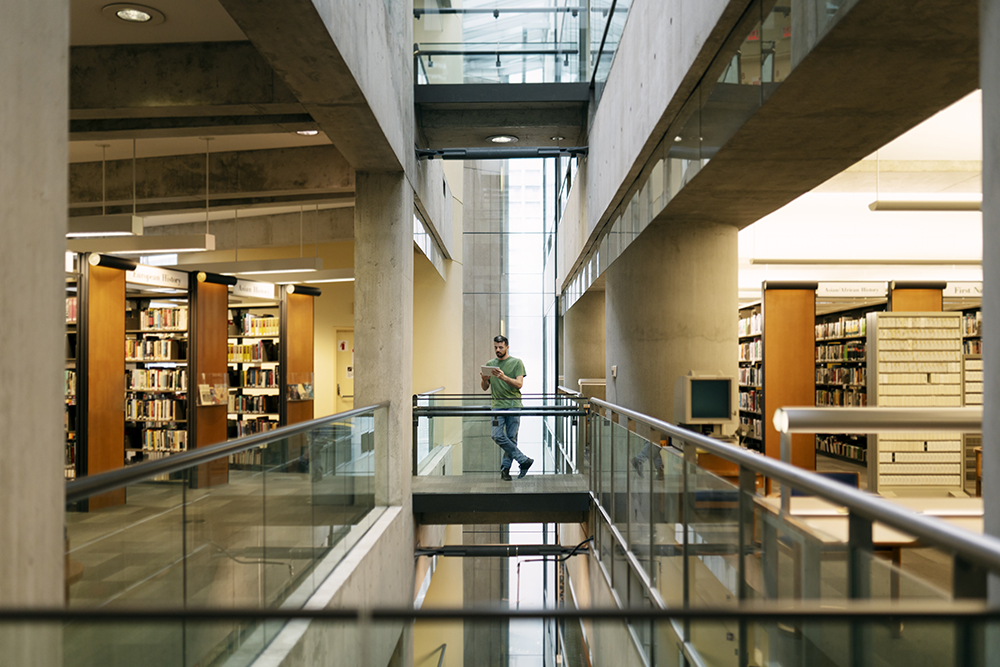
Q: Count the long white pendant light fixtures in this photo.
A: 6